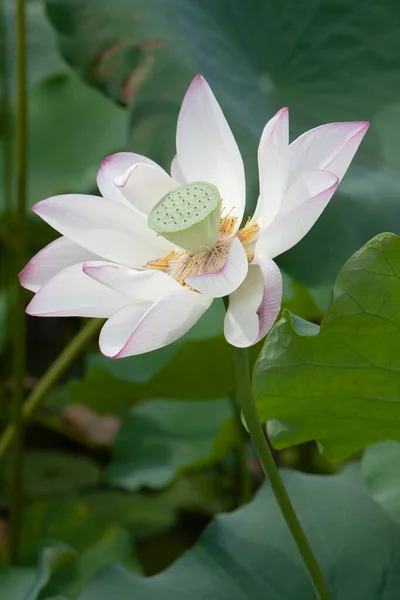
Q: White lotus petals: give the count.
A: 14